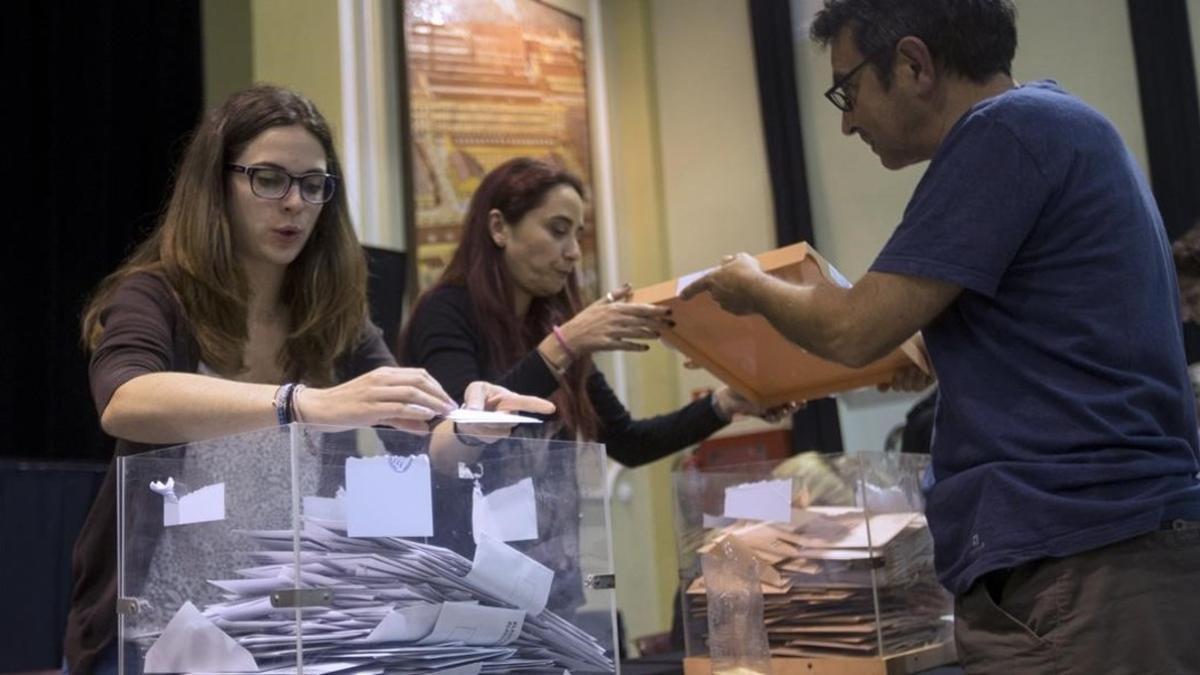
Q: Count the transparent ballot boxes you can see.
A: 2